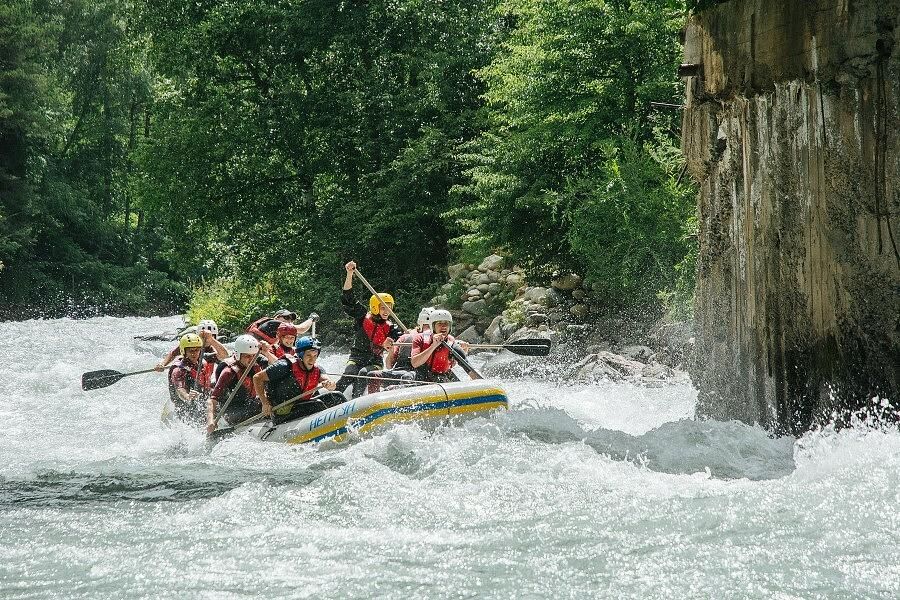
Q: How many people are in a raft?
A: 9